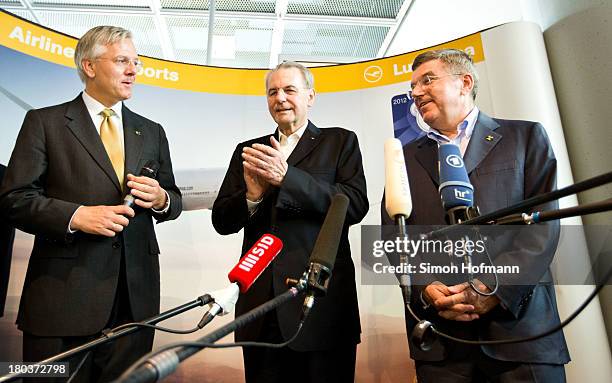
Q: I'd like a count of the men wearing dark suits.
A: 3